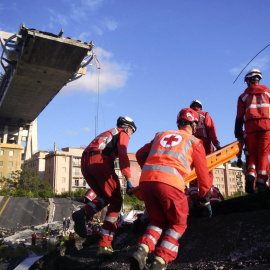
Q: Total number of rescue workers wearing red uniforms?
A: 4